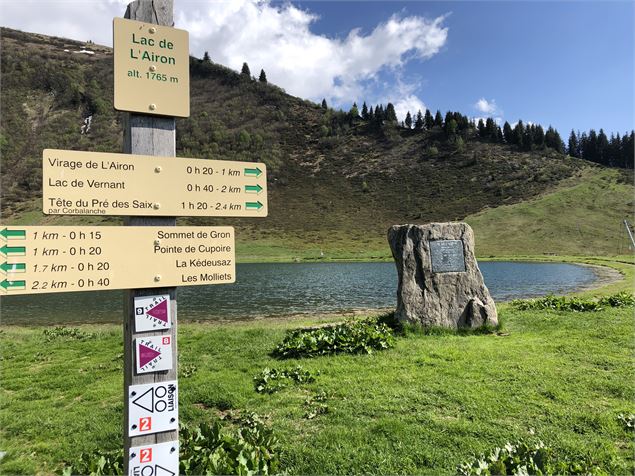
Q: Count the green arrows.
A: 7